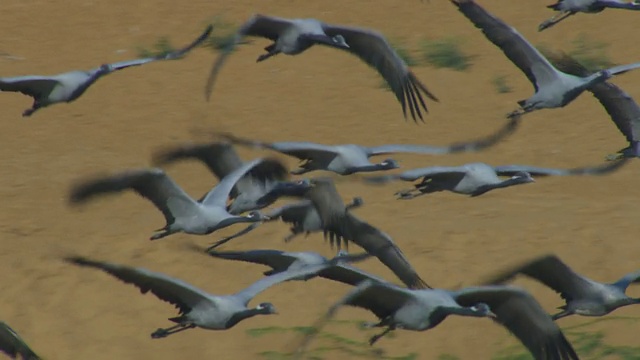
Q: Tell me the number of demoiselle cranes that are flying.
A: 15